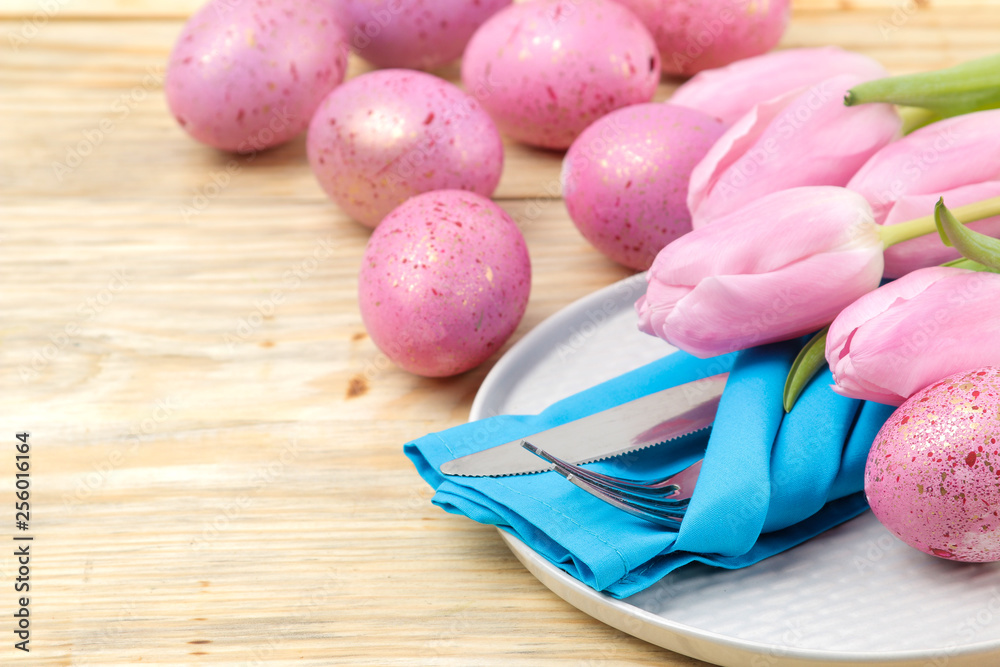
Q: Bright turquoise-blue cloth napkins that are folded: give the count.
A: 1